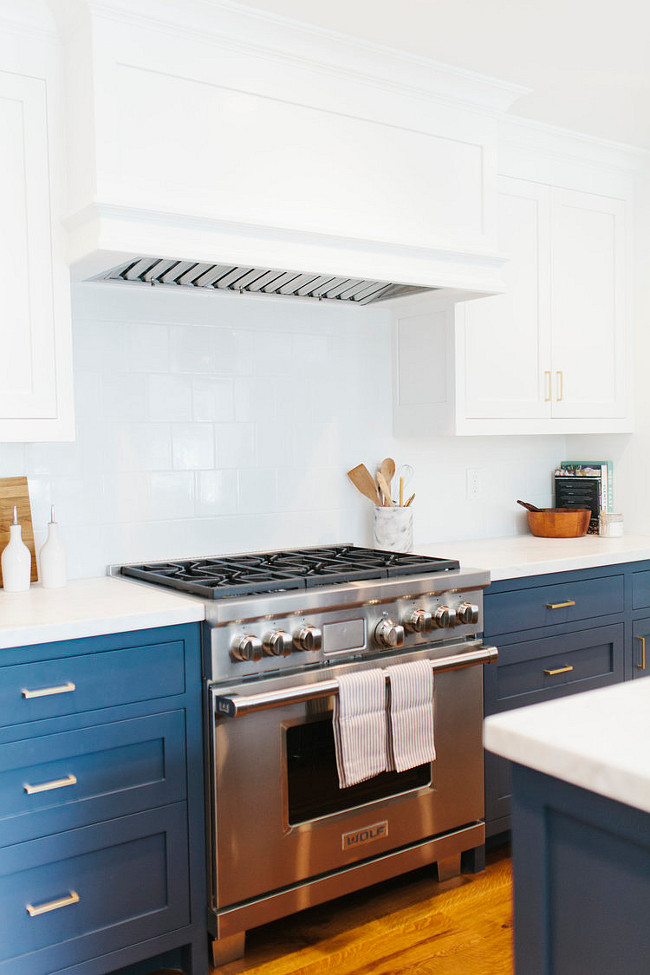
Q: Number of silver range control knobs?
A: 7